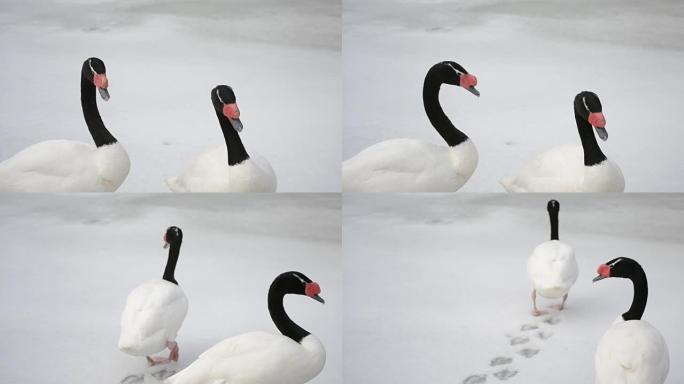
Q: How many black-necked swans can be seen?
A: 8